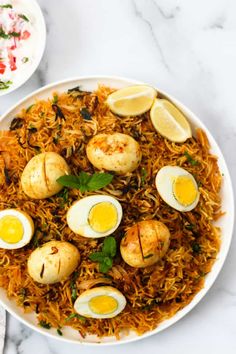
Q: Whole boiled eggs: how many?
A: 4